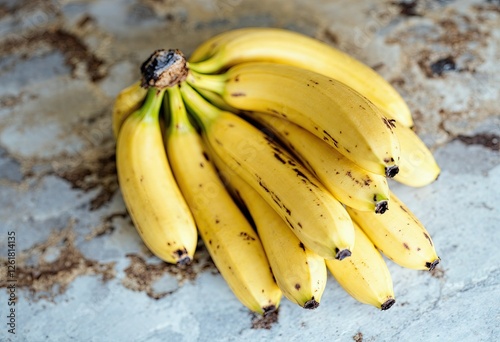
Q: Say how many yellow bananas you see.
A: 11